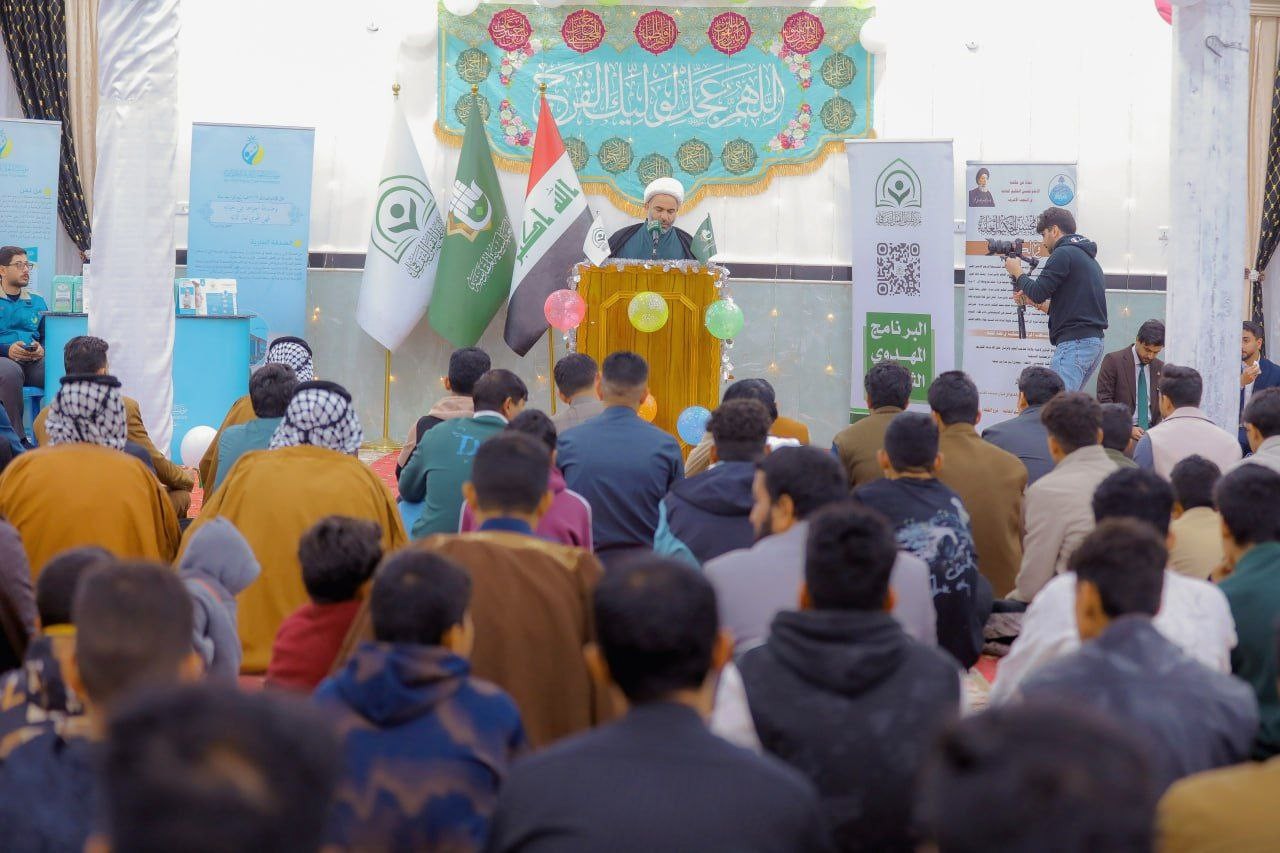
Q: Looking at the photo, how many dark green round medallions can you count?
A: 9